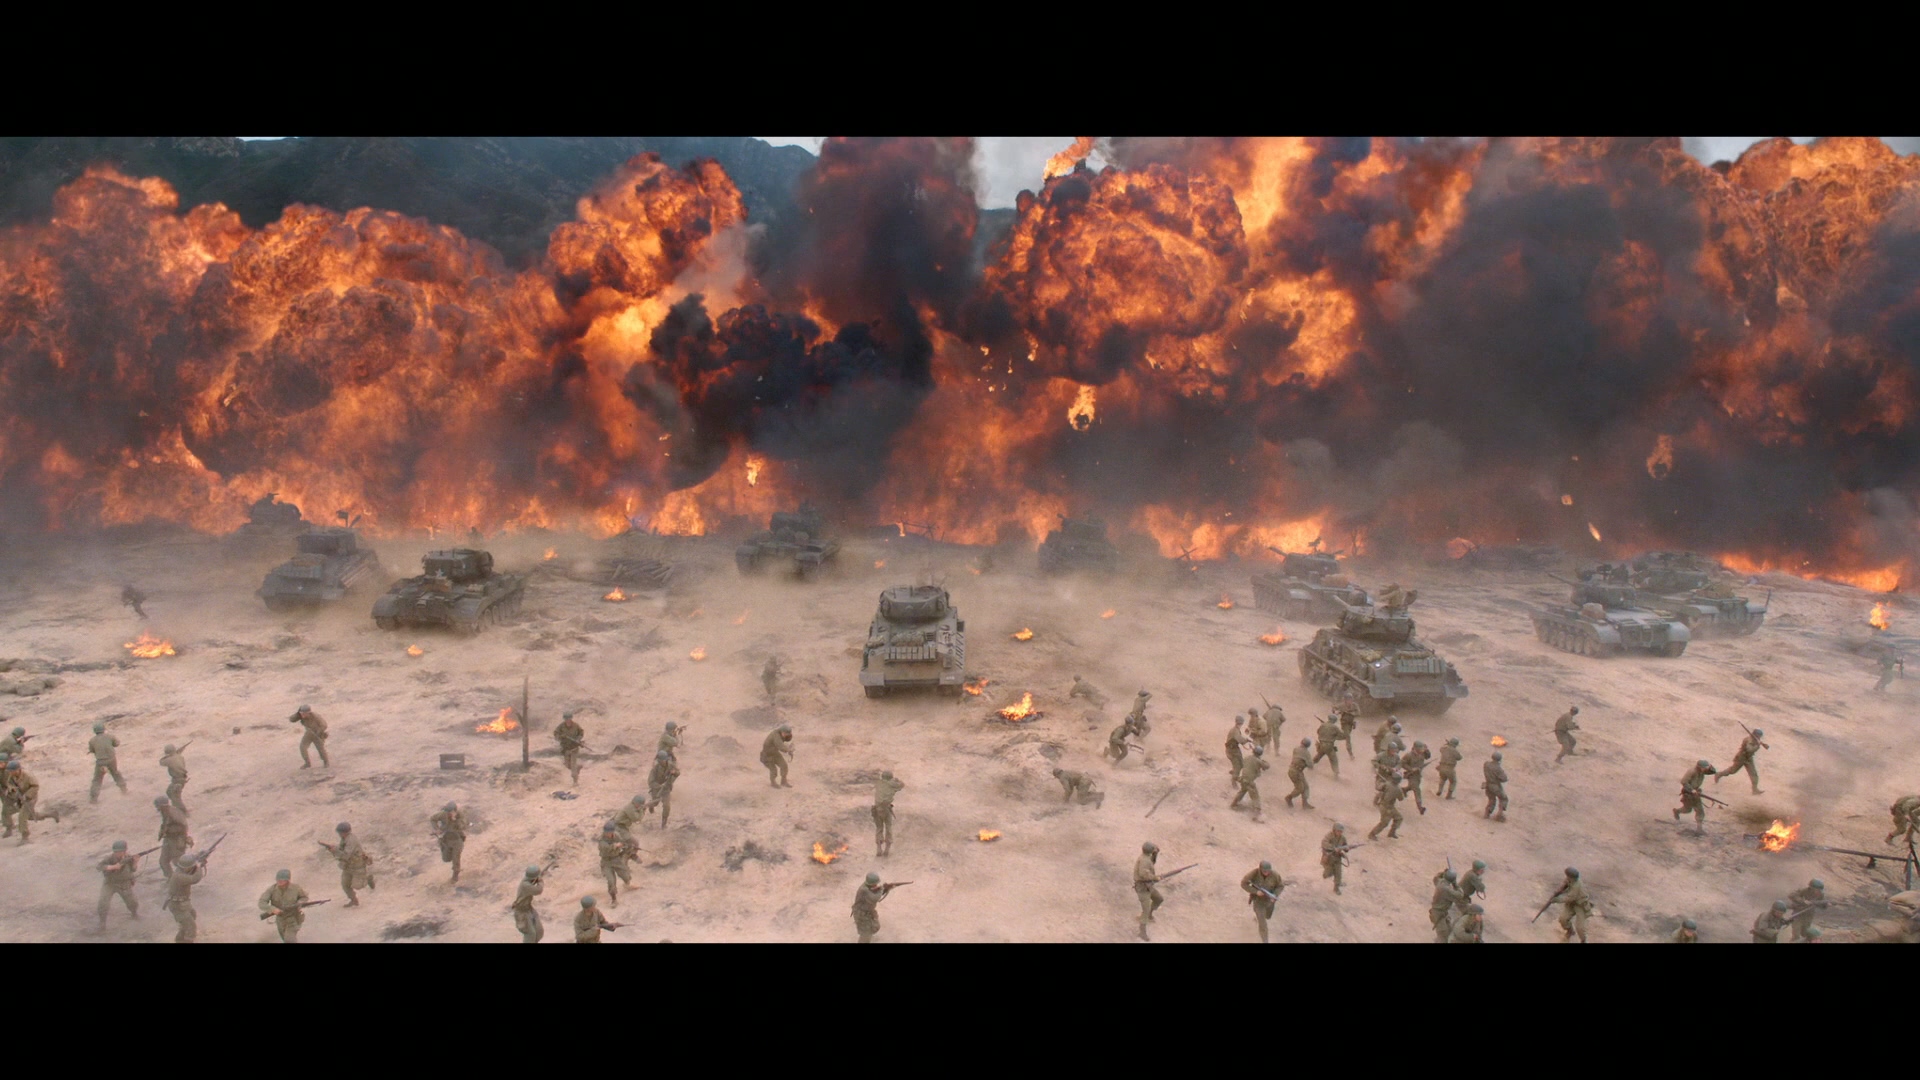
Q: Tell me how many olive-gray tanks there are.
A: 10